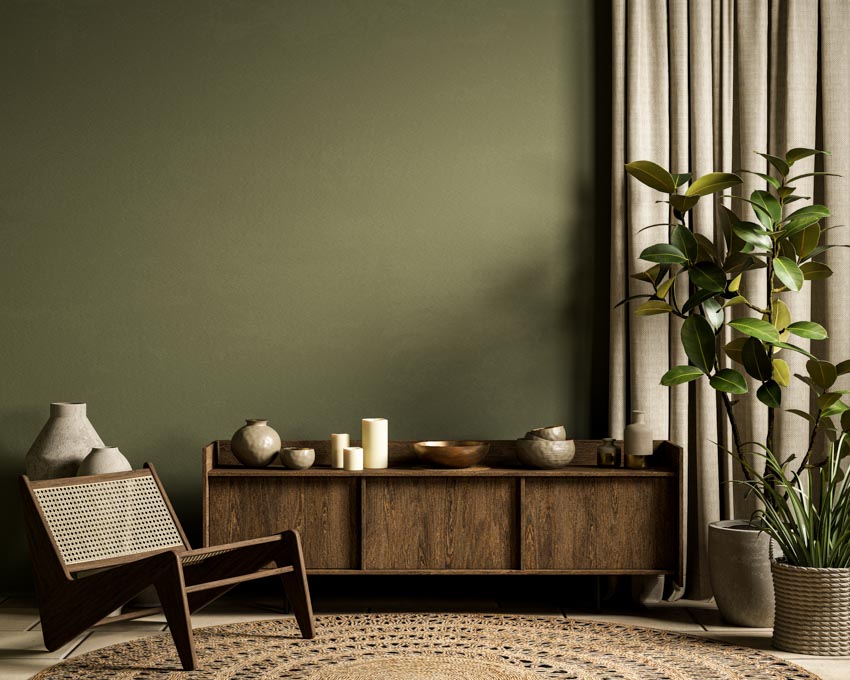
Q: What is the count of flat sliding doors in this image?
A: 3